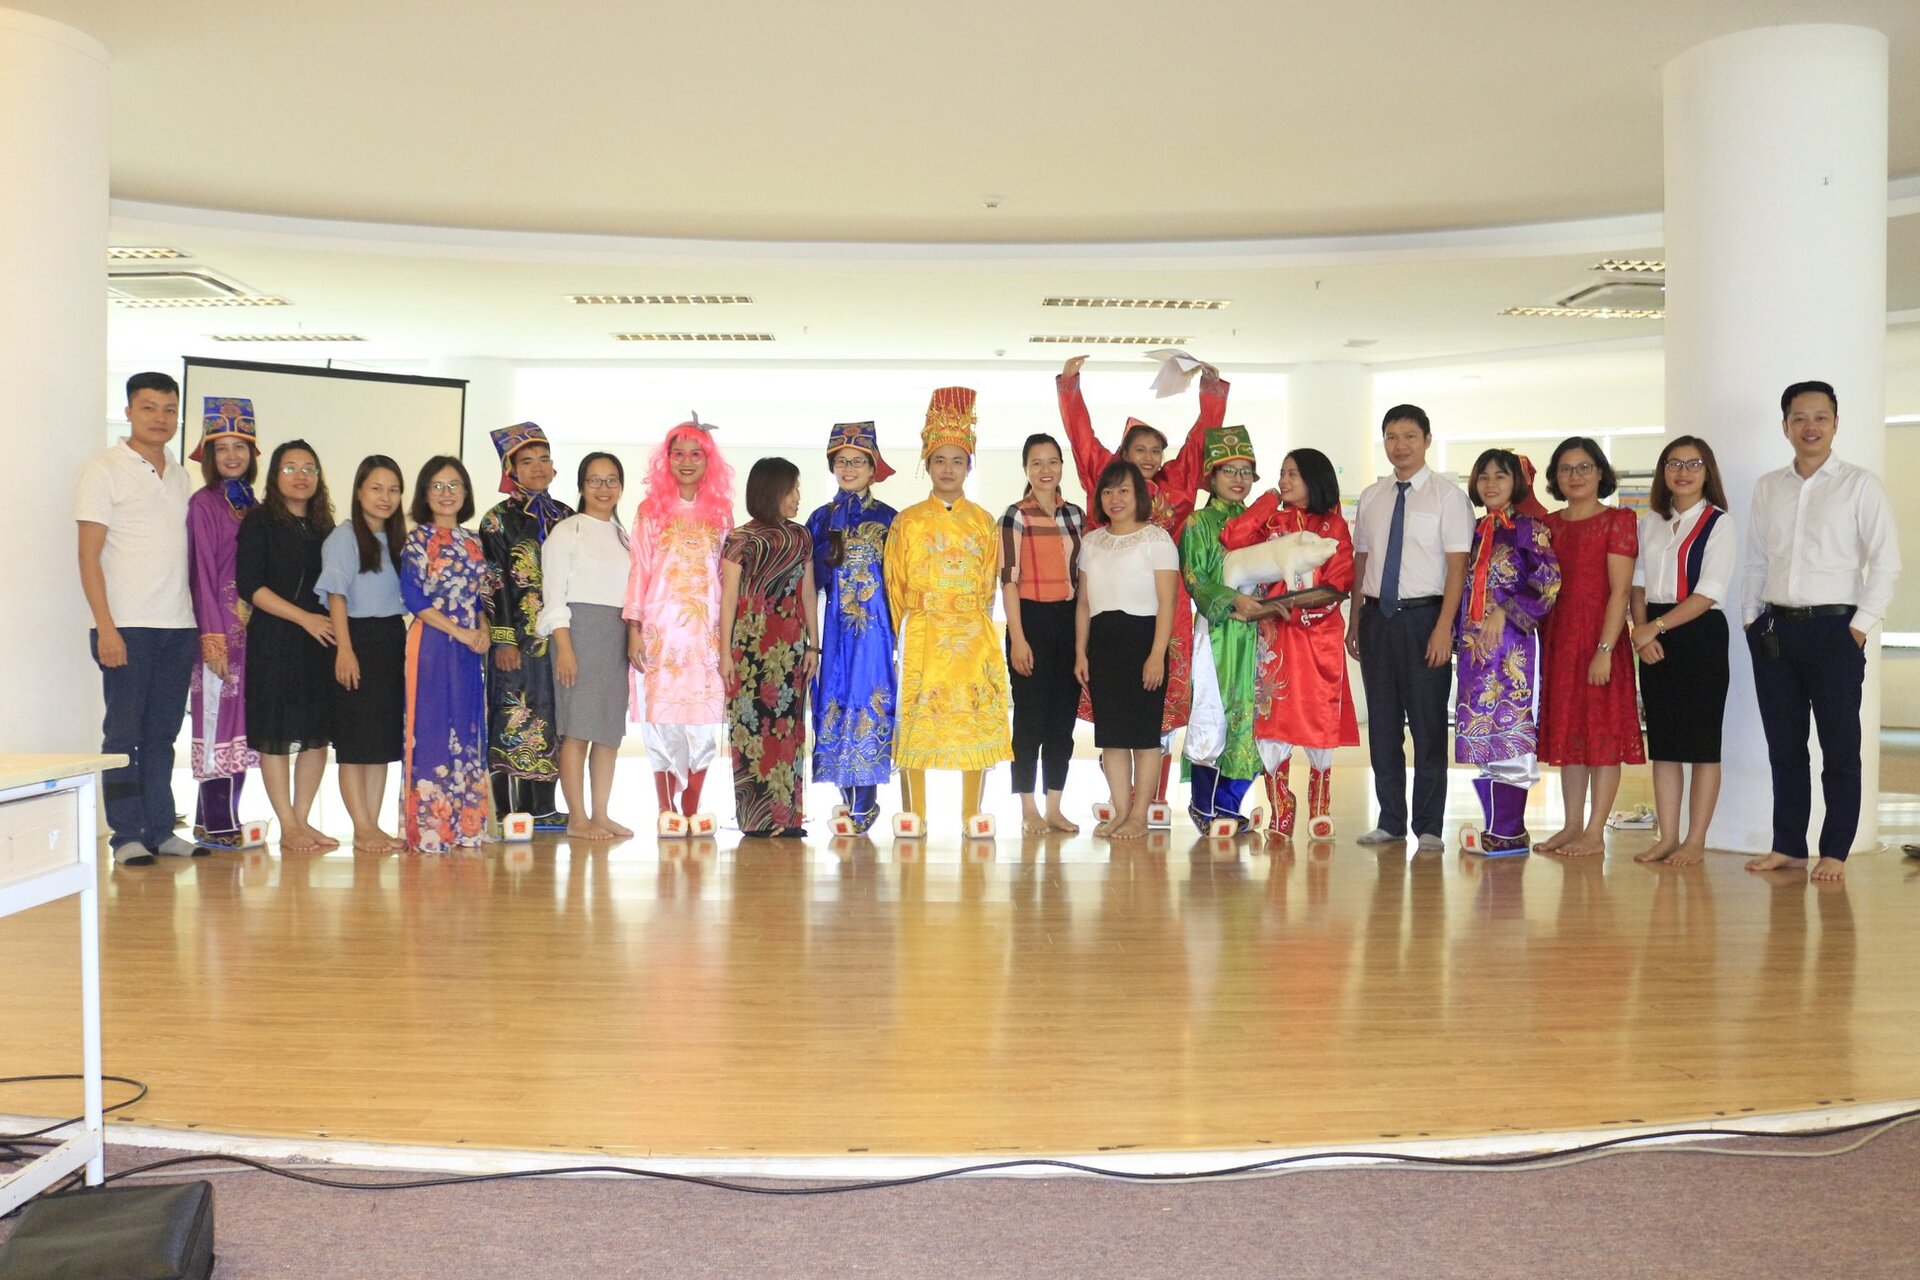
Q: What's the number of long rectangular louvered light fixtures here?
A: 9